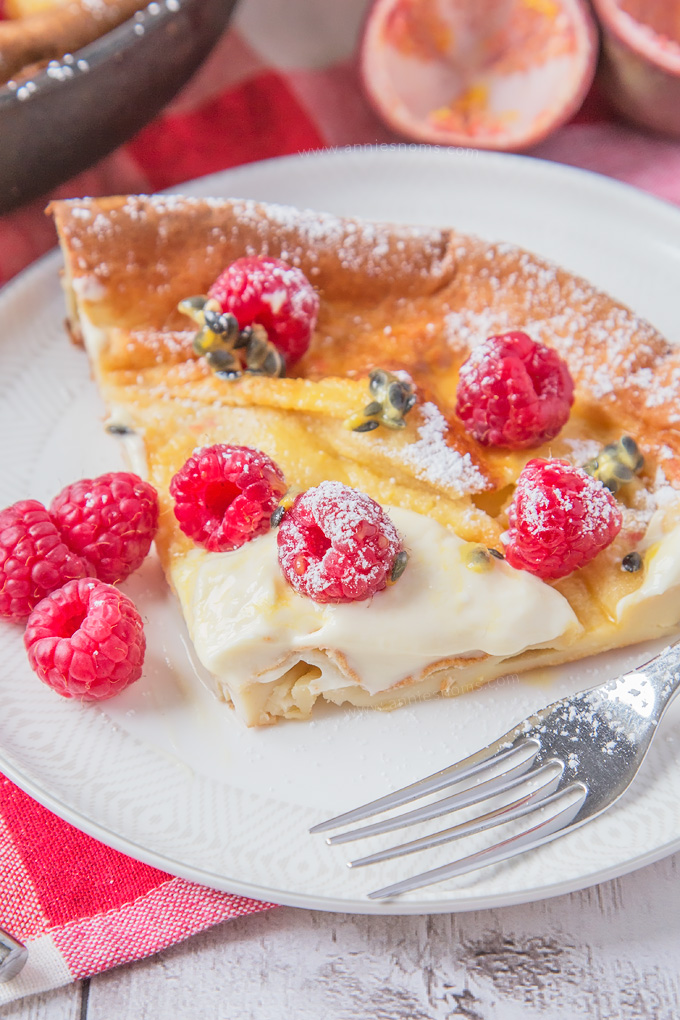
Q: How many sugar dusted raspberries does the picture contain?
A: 5